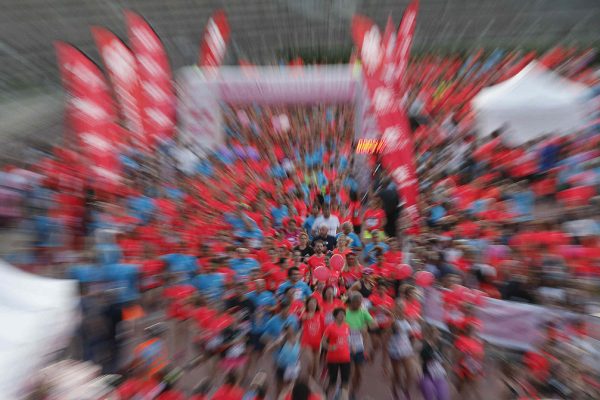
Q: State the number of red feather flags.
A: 7